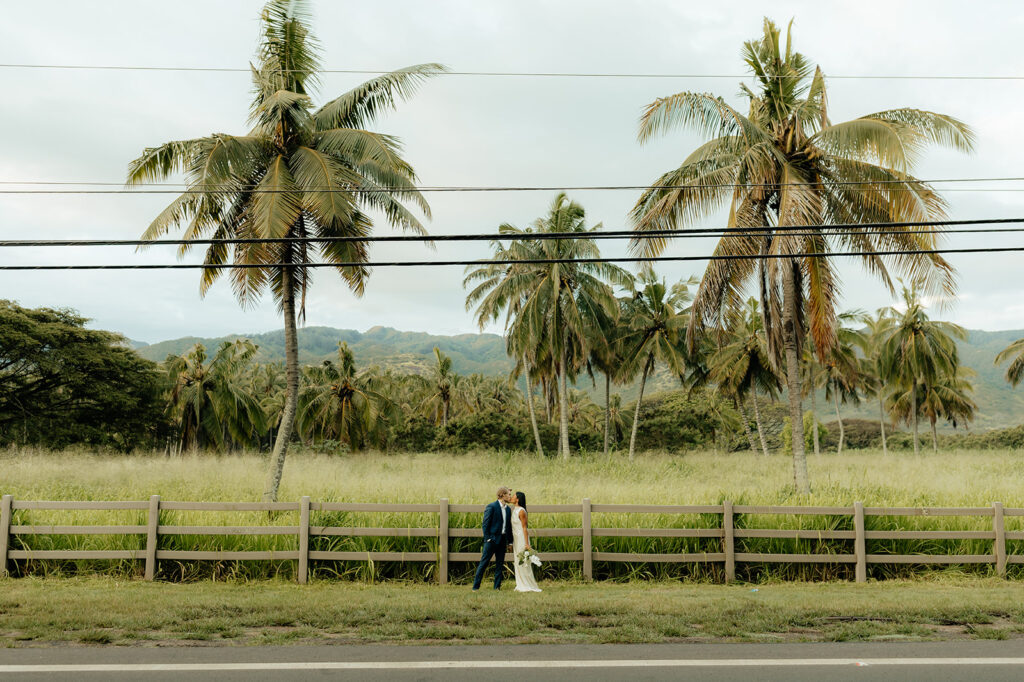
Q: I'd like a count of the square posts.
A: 8